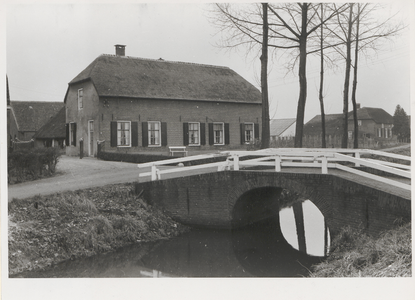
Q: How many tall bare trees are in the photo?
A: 5